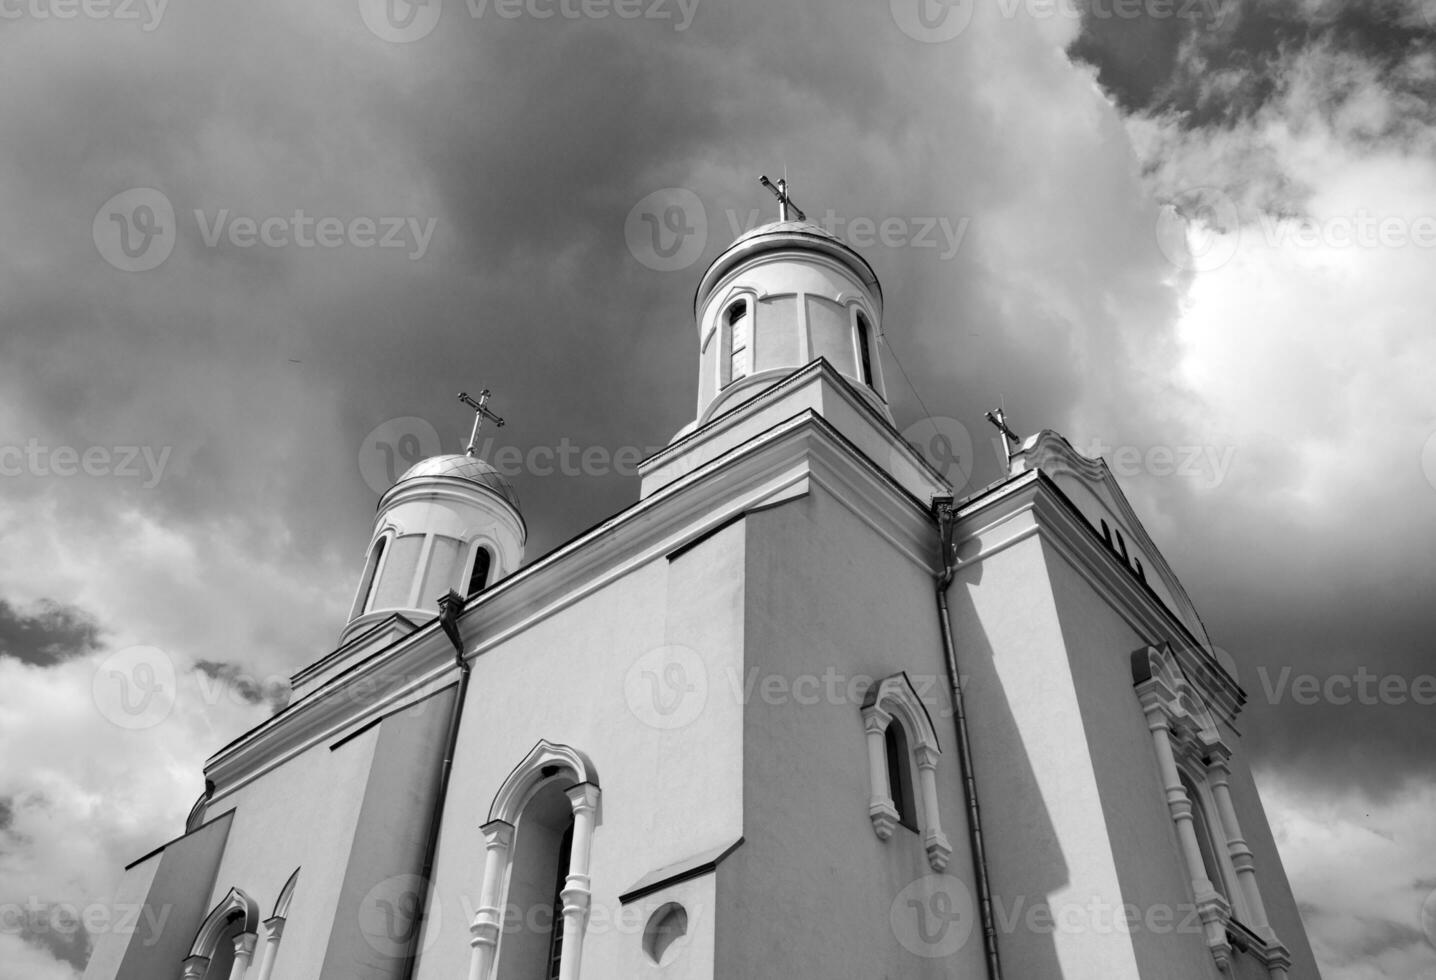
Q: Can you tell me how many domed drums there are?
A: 2